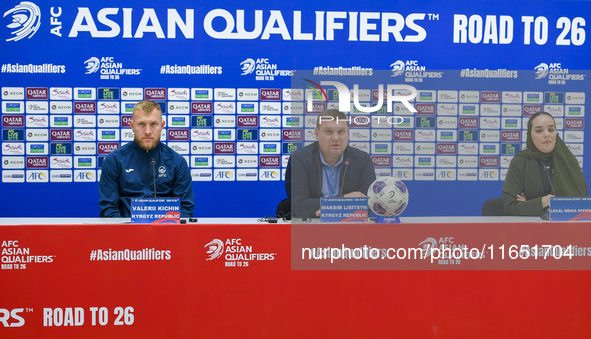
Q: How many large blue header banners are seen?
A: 1